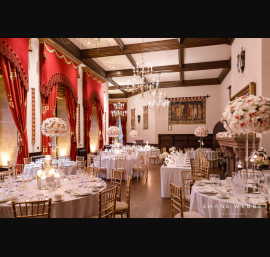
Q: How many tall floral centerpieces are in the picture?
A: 5